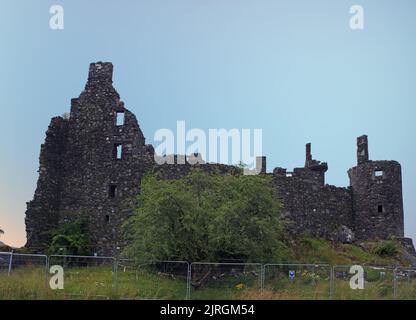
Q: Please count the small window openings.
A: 6